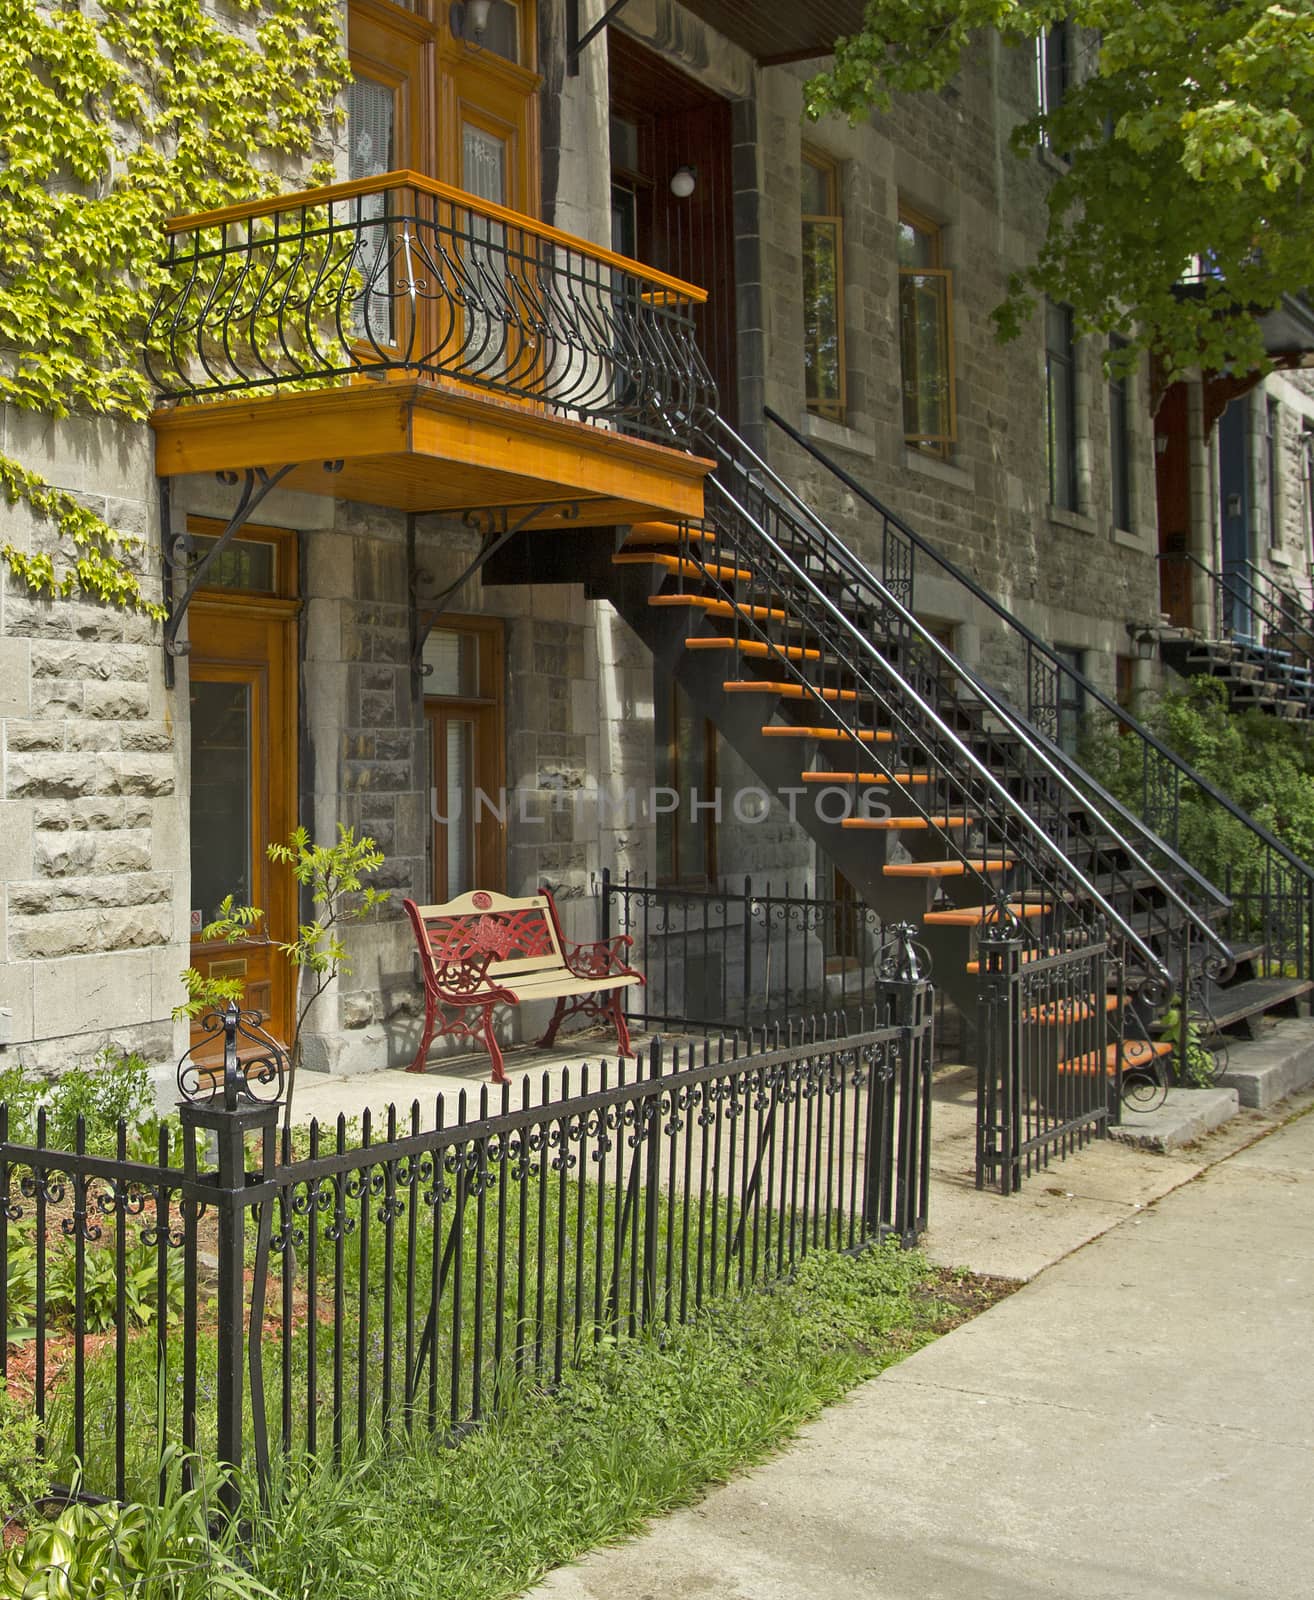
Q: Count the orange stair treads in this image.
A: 13